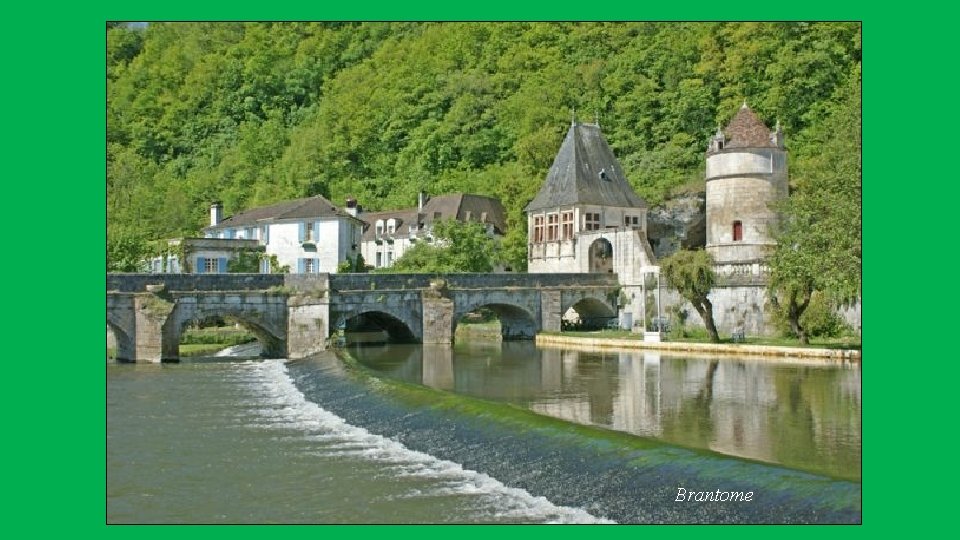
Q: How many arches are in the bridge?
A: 5